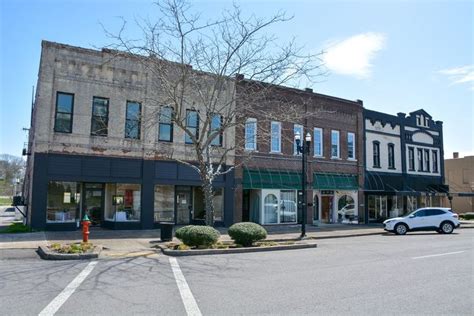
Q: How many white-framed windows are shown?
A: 6